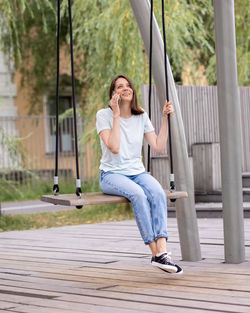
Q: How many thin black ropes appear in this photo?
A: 4